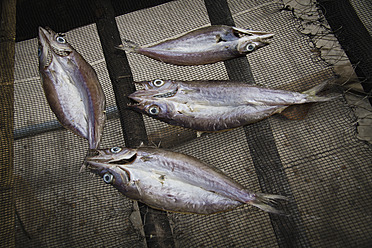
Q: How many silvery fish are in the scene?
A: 4